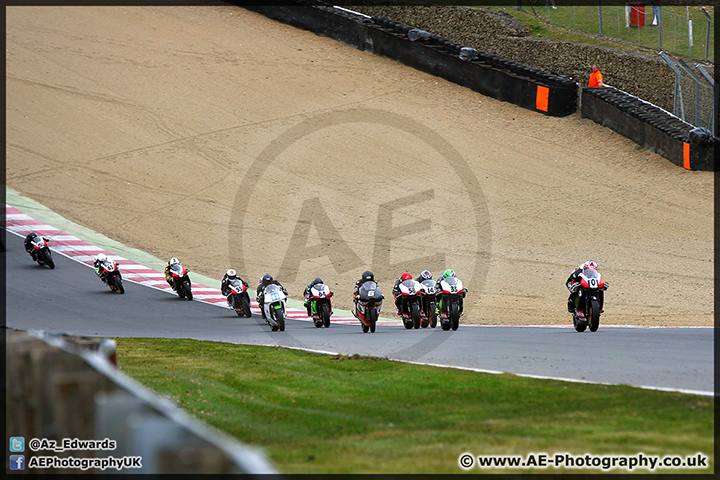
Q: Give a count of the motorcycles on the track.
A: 11